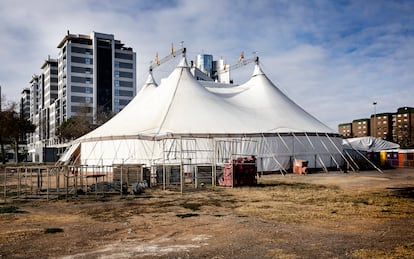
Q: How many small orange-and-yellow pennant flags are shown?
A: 4